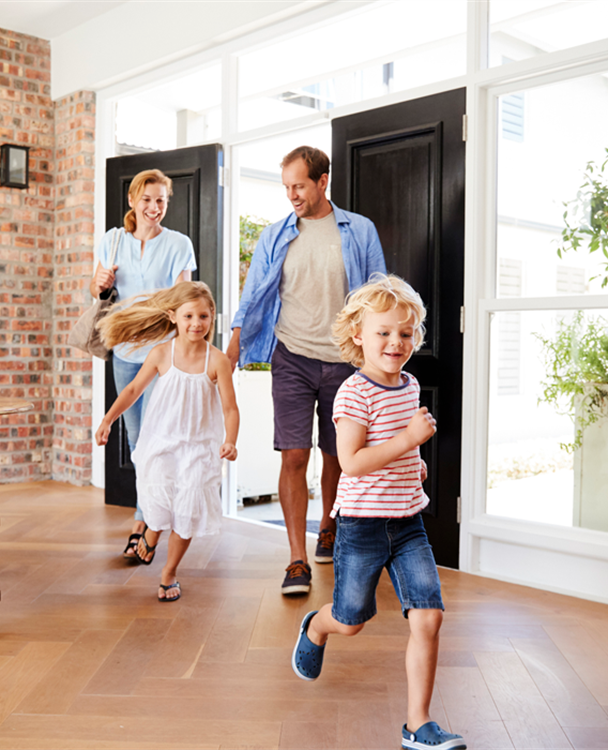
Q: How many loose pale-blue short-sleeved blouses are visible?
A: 1